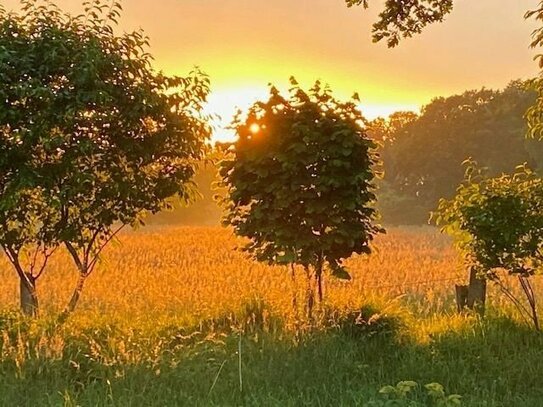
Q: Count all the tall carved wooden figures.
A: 0